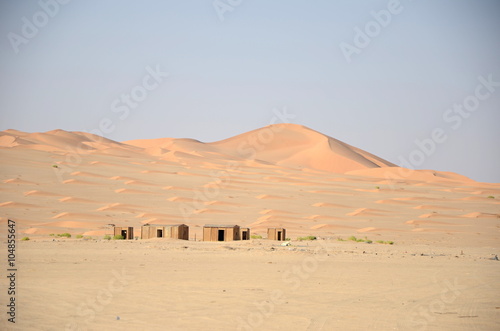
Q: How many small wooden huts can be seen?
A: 5